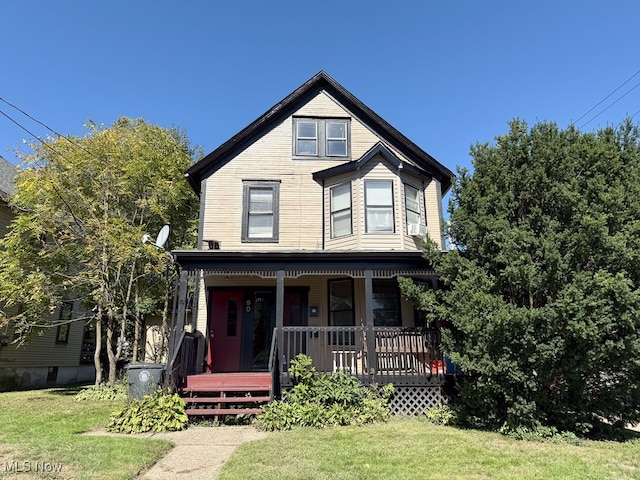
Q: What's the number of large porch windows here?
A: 2